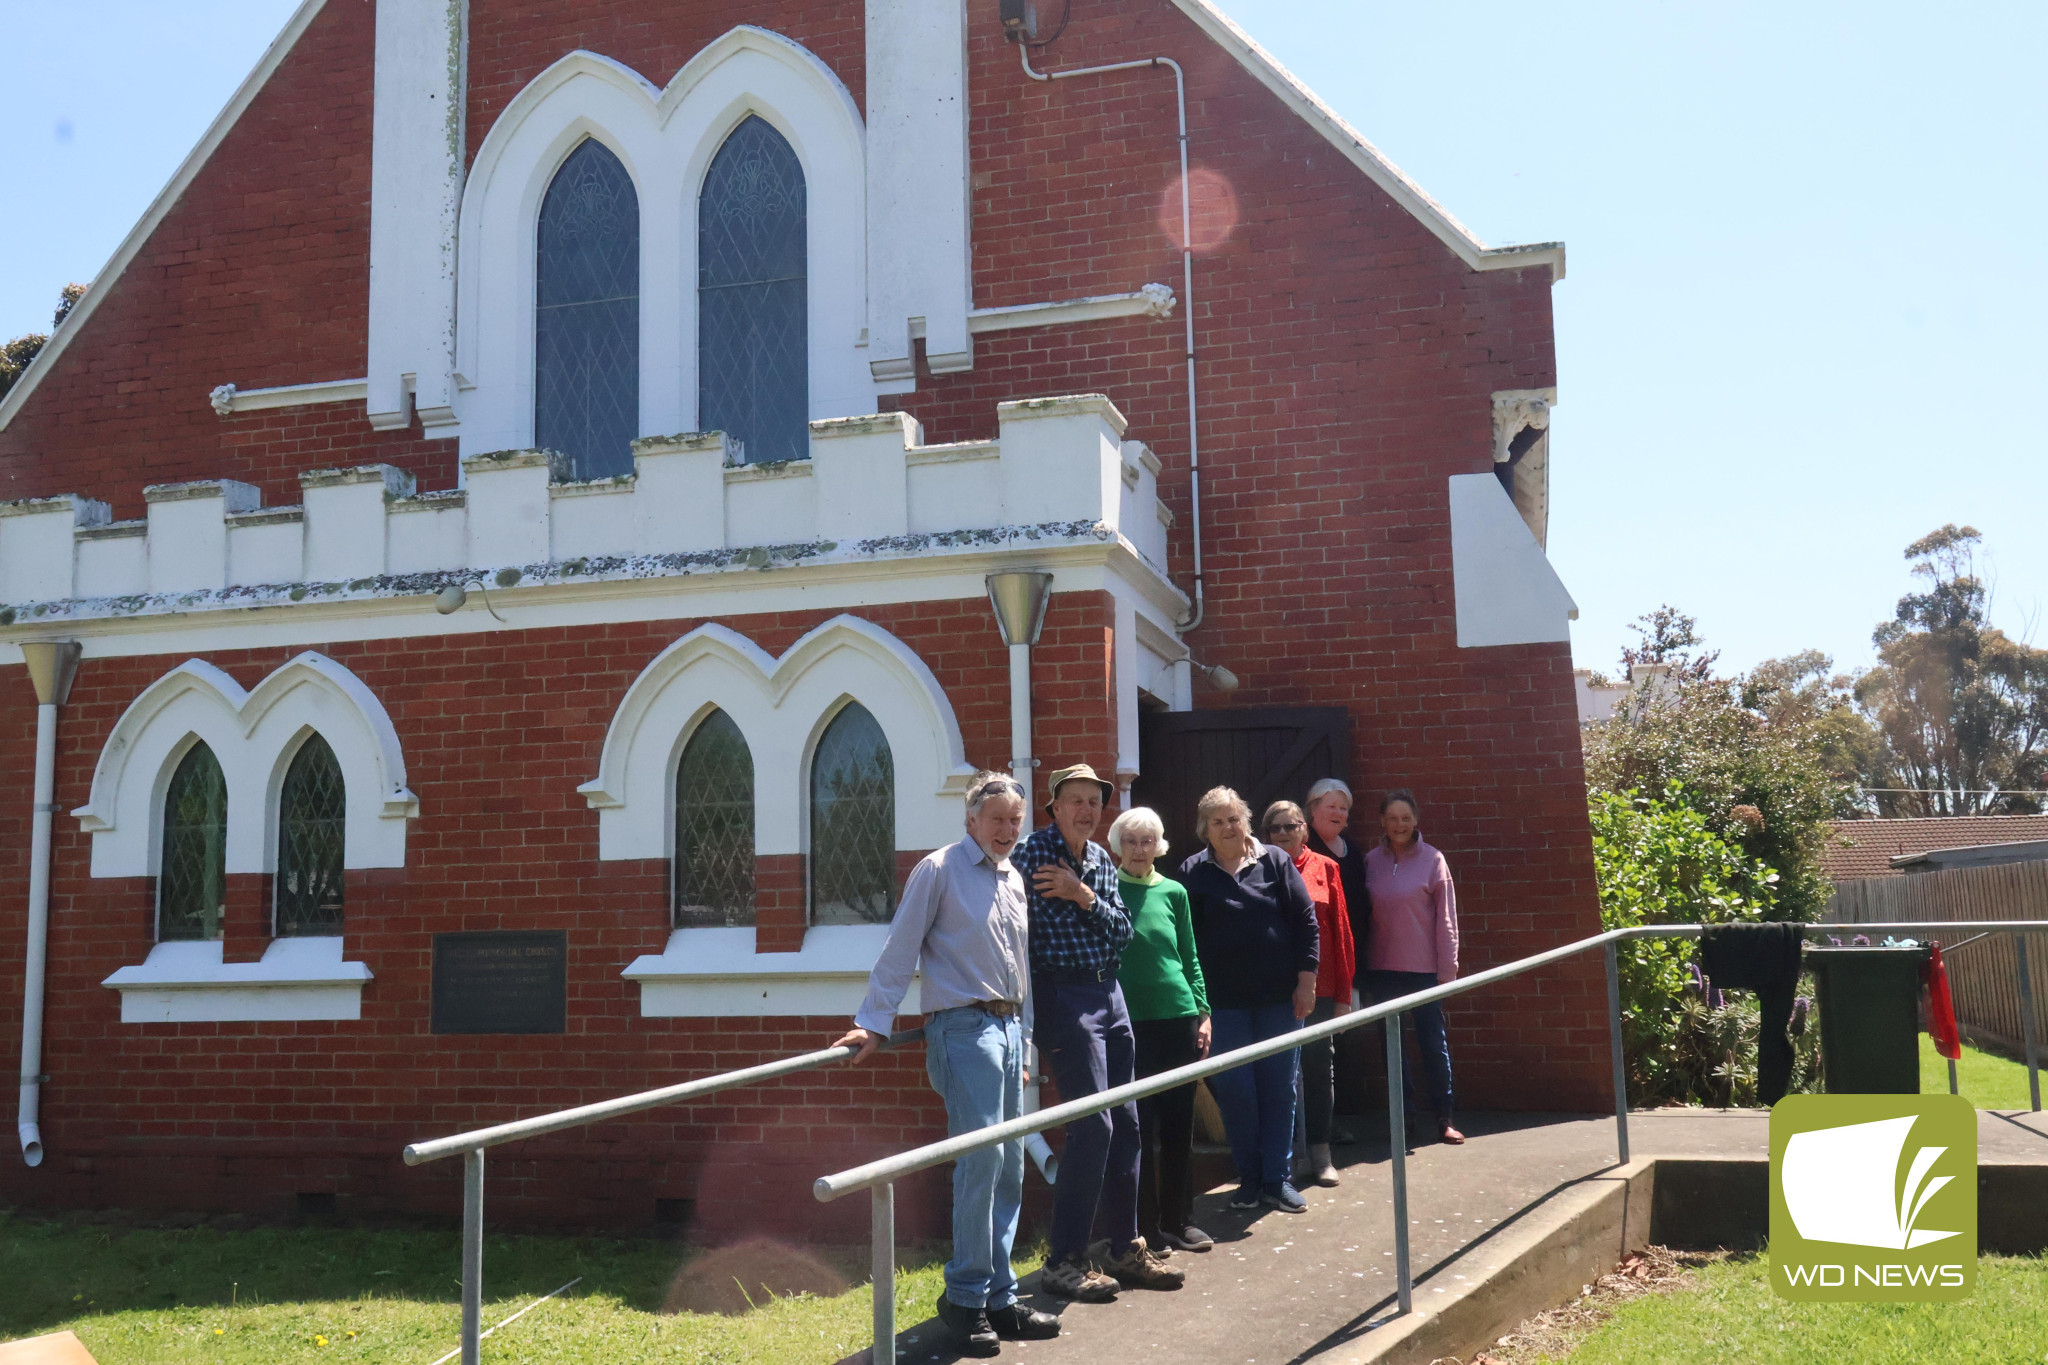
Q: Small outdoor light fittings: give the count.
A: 2